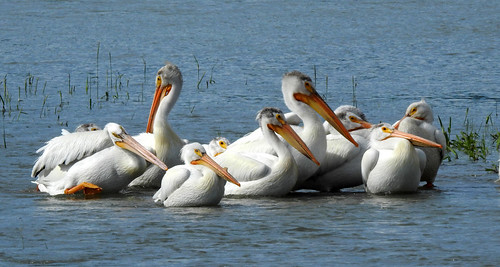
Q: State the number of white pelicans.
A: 10